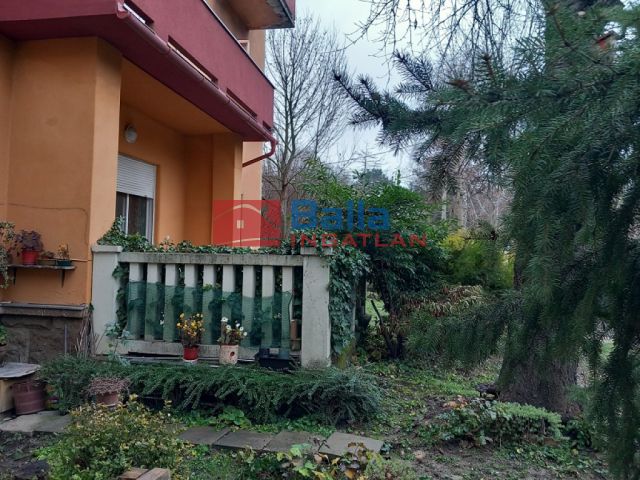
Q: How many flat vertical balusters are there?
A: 9